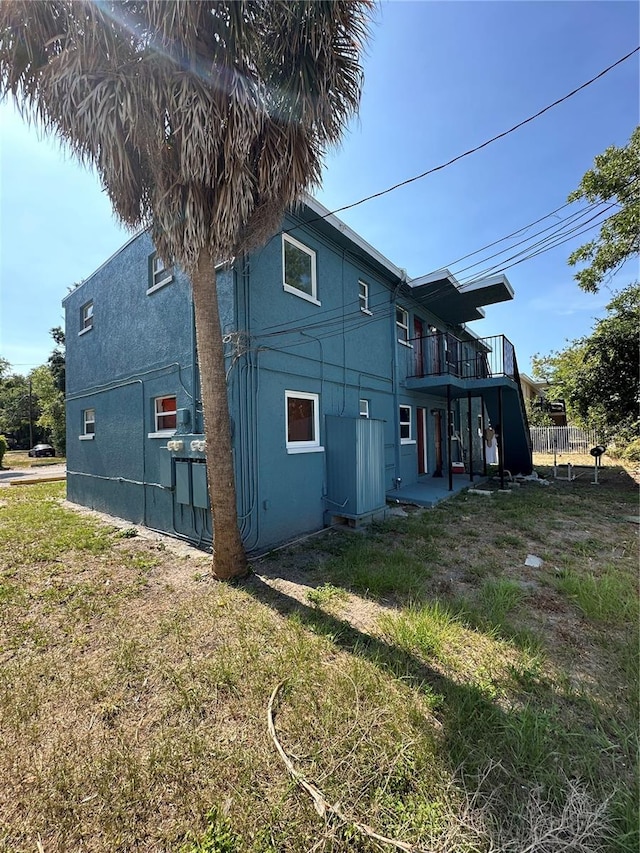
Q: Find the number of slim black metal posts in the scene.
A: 4